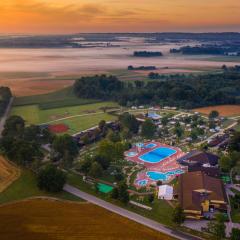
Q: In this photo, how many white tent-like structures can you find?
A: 1